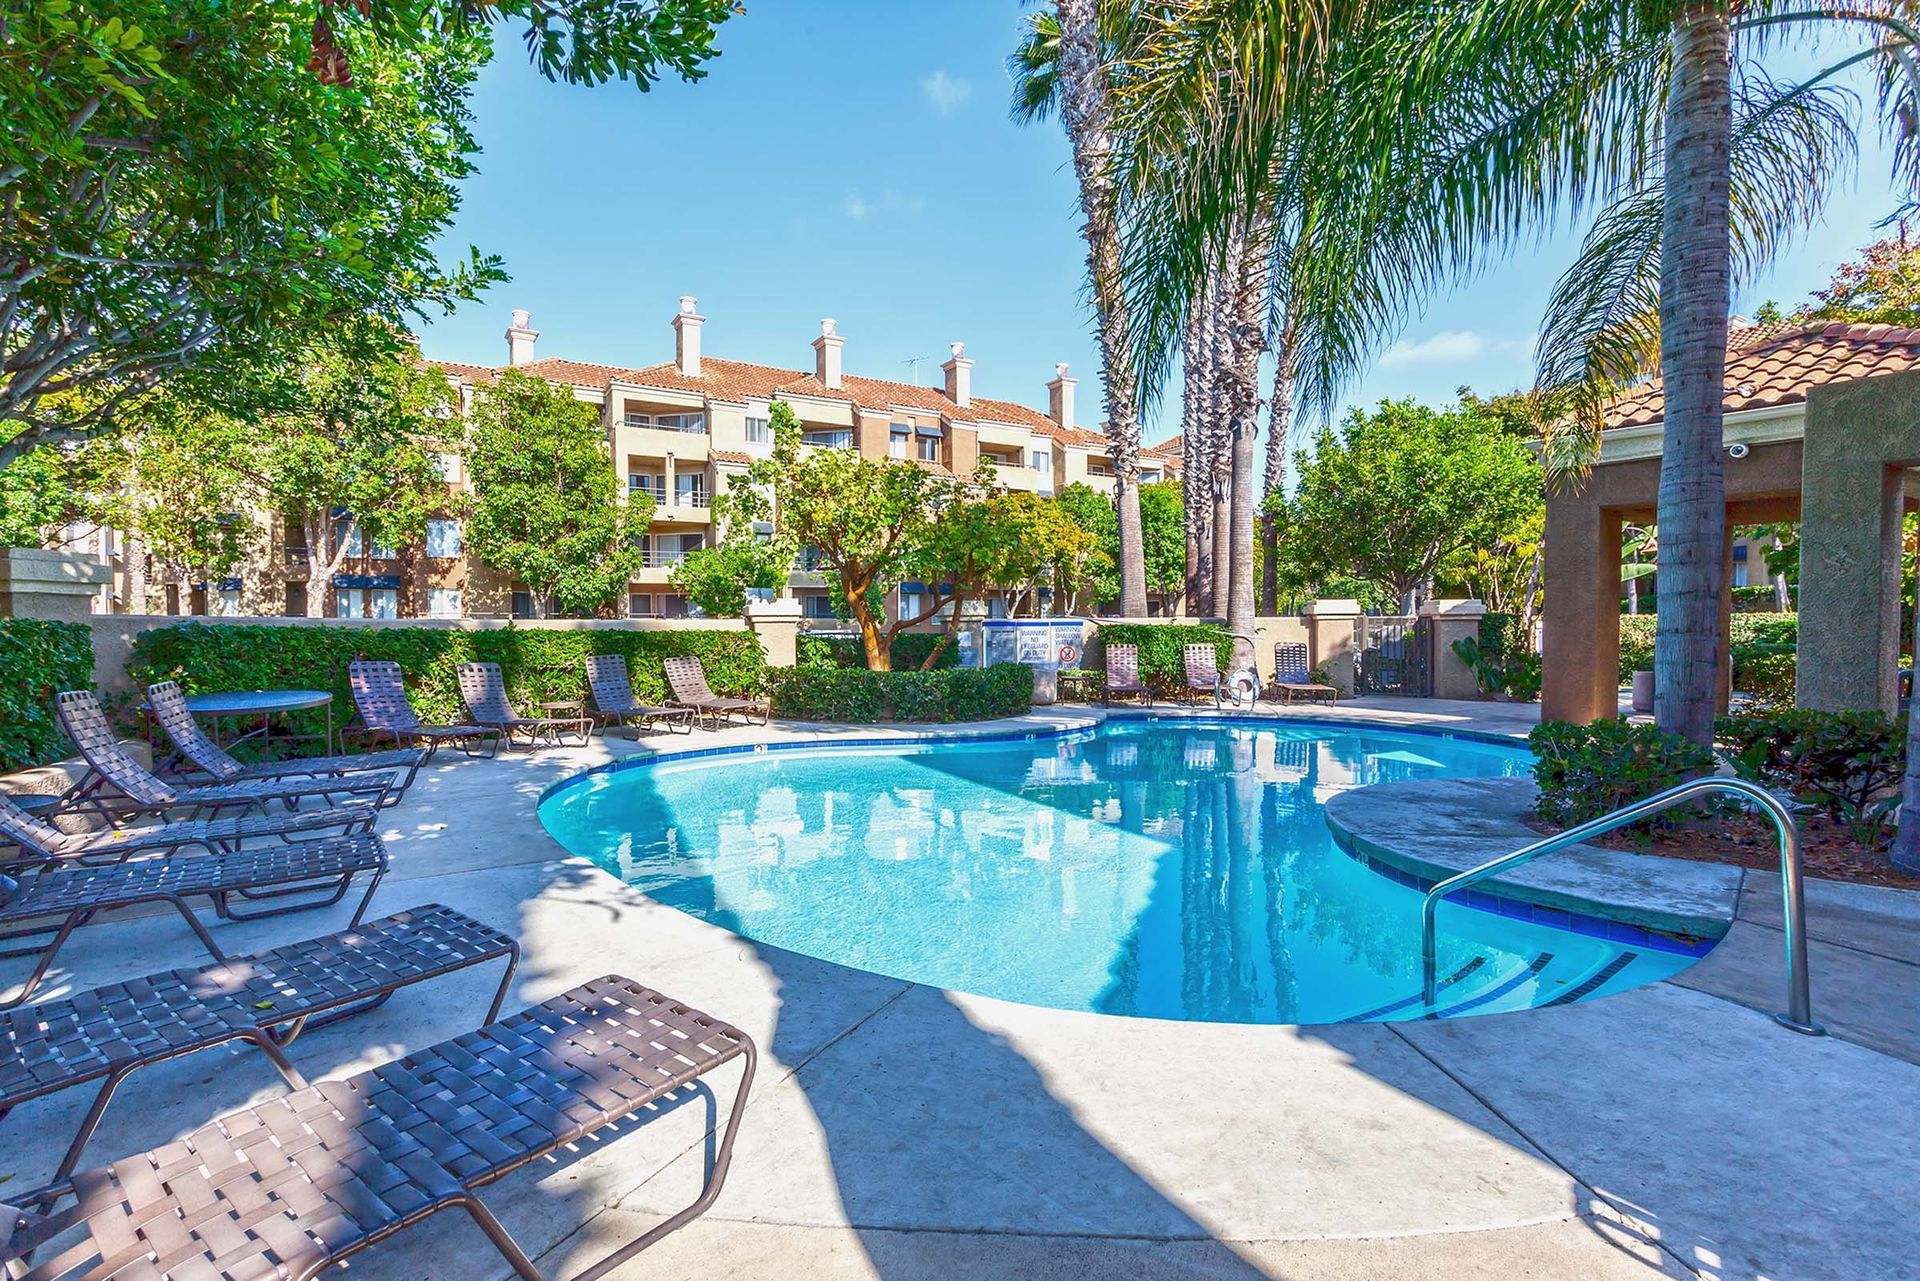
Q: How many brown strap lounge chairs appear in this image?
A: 13